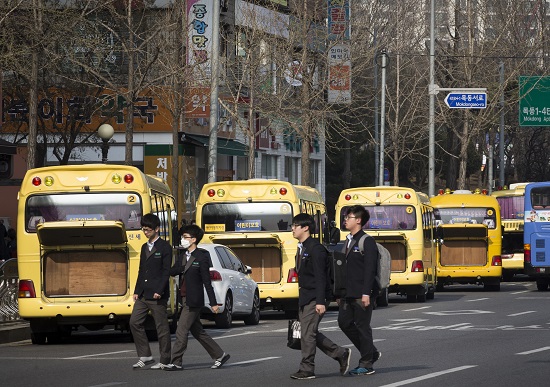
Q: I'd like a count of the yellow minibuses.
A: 5